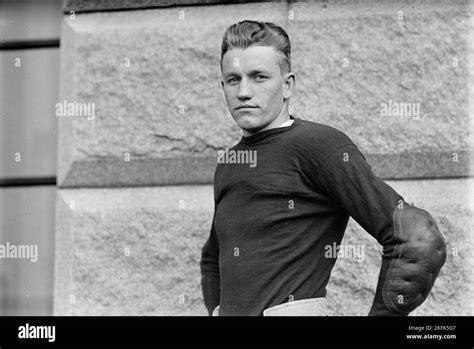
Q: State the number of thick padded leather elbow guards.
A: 1